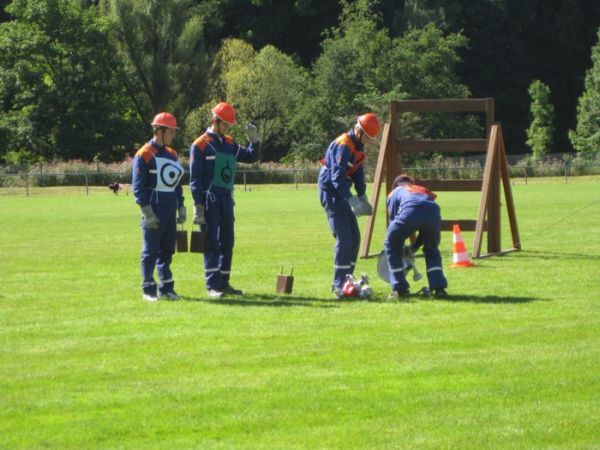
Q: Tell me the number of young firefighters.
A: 4